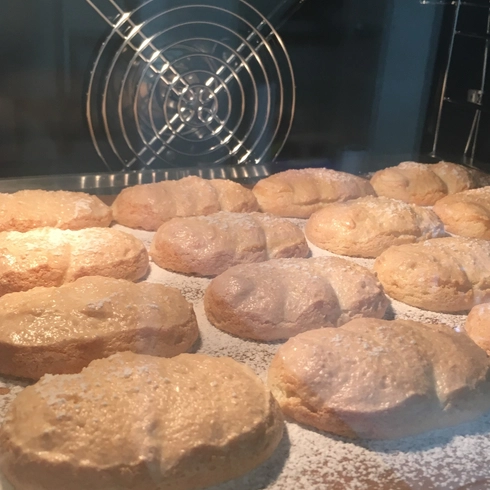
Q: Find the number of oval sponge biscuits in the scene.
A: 14